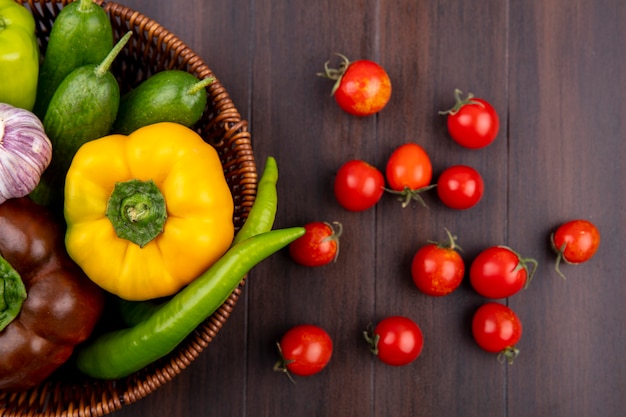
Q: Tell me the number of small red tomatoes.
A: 12